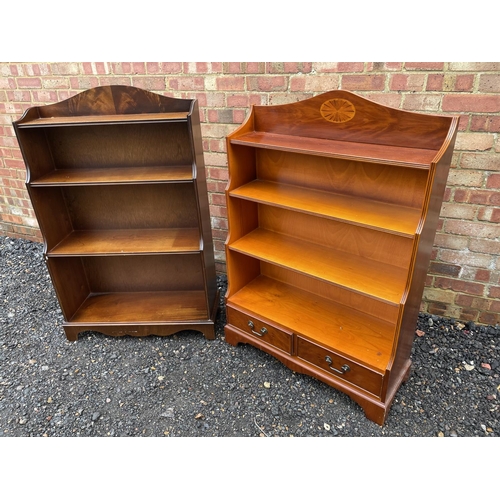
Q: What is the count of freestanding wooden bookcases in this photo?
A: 2